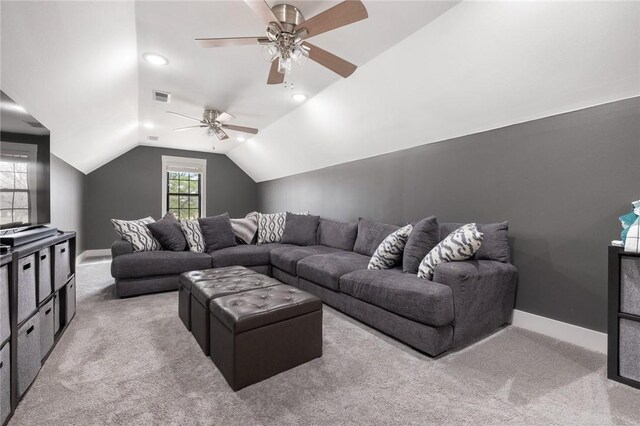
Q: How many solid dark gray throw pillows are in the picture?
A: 4